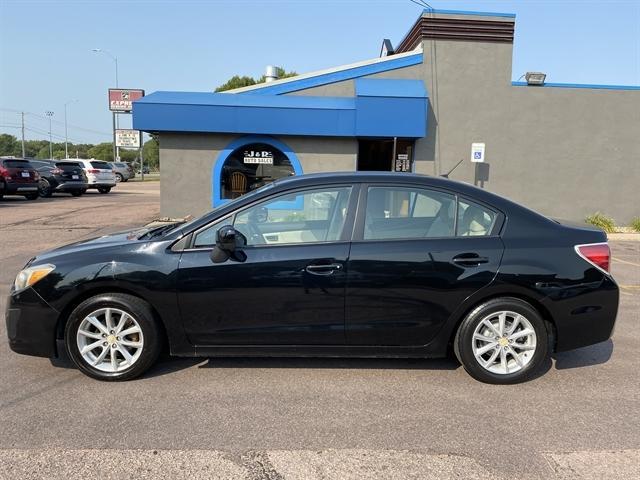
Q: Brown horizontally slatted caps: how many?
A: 1